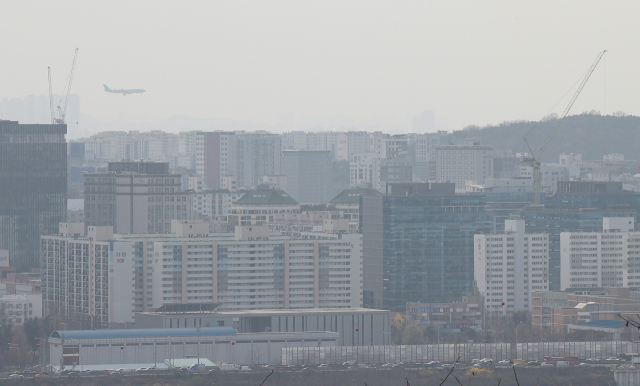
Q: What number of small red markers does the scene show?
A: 5